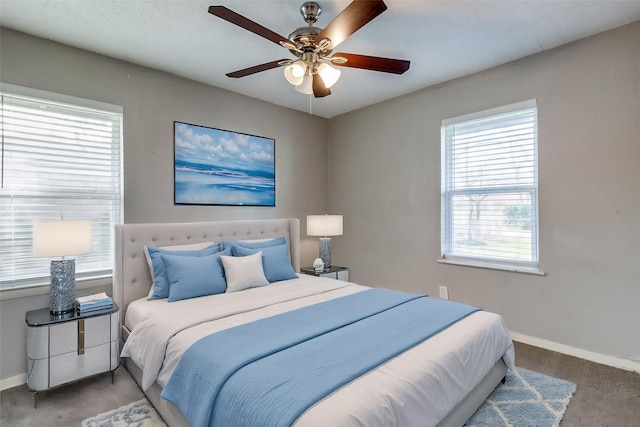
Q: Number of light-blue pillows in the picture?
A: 4